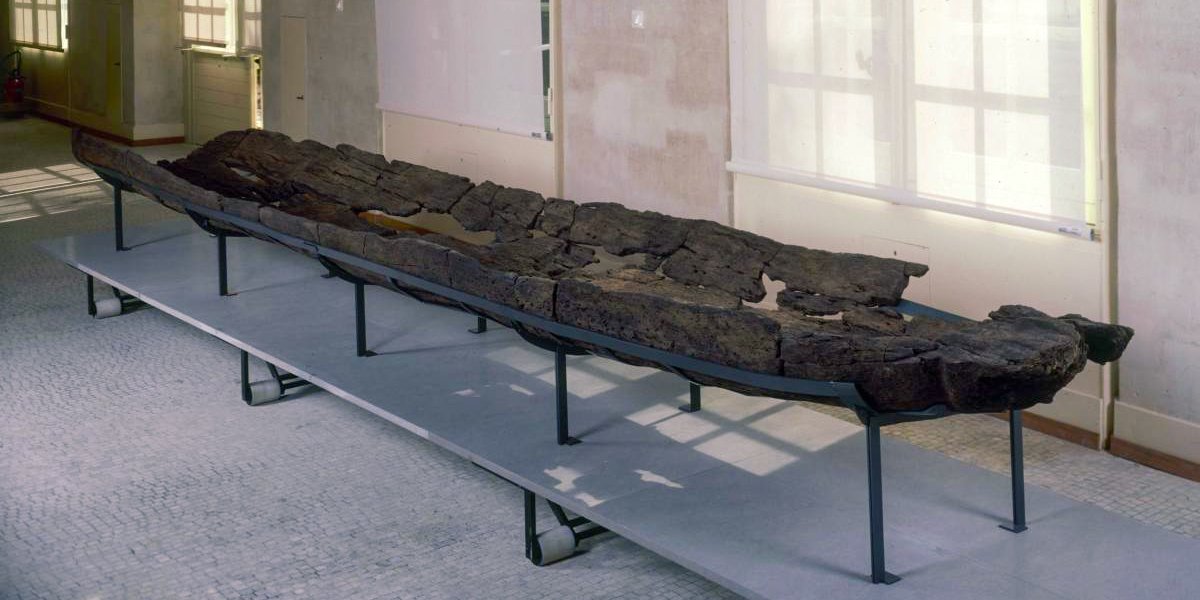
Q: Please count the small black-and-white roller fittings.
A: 3